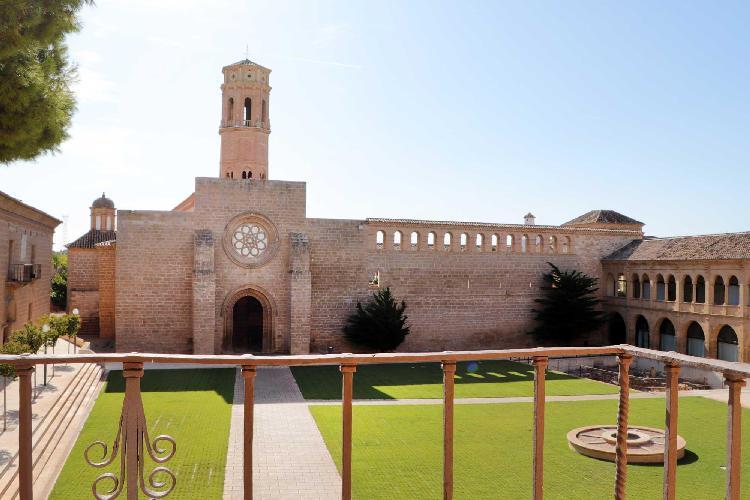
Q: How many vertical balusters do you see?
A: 9